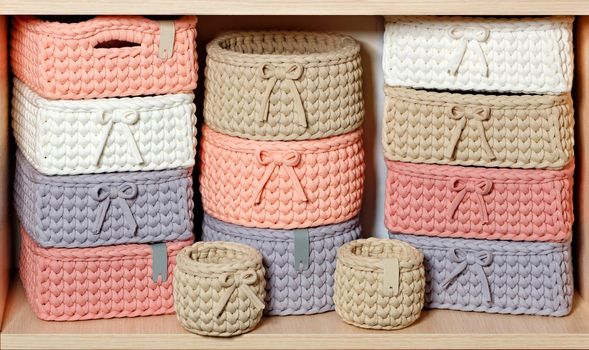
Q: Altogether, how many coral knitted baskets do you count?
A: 4